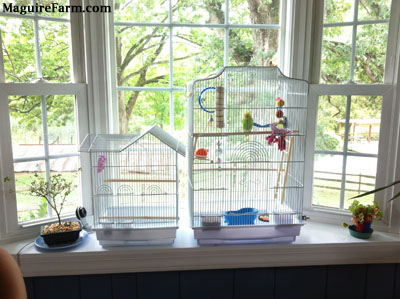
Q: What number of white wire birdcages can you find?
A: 2